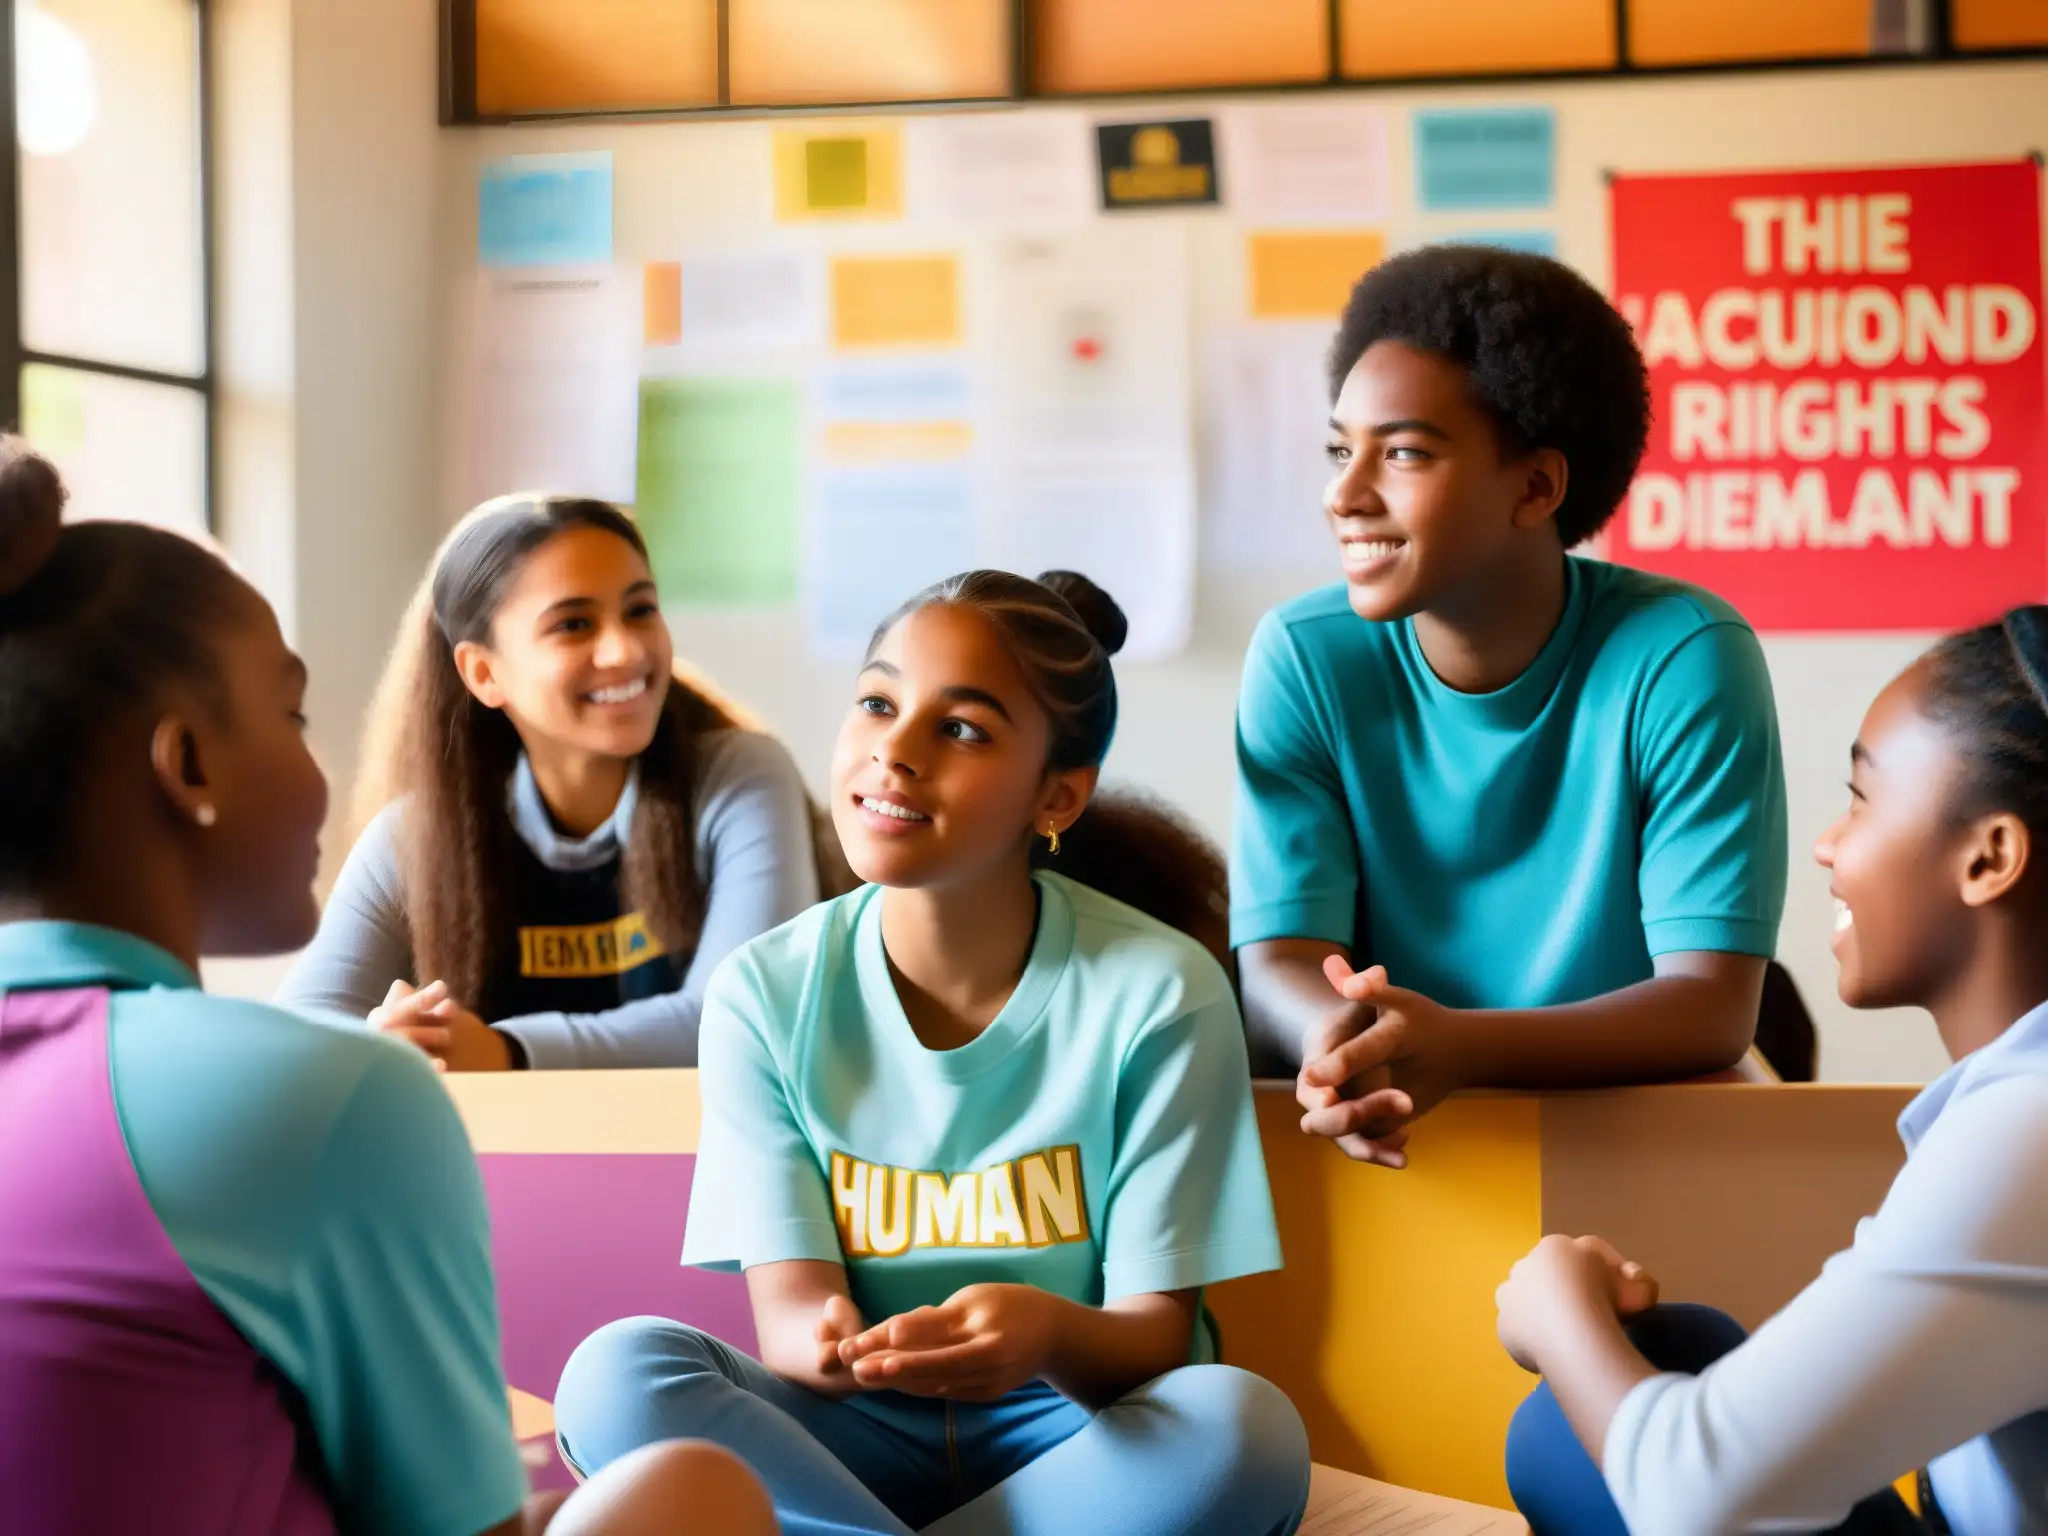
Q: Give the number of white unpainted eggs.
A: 0